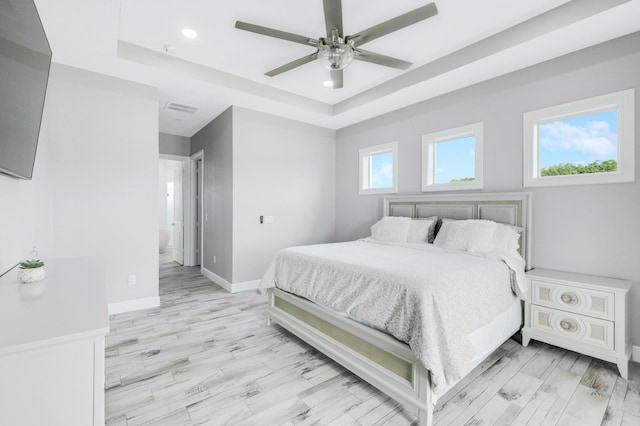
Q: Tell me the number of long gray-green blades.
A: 6